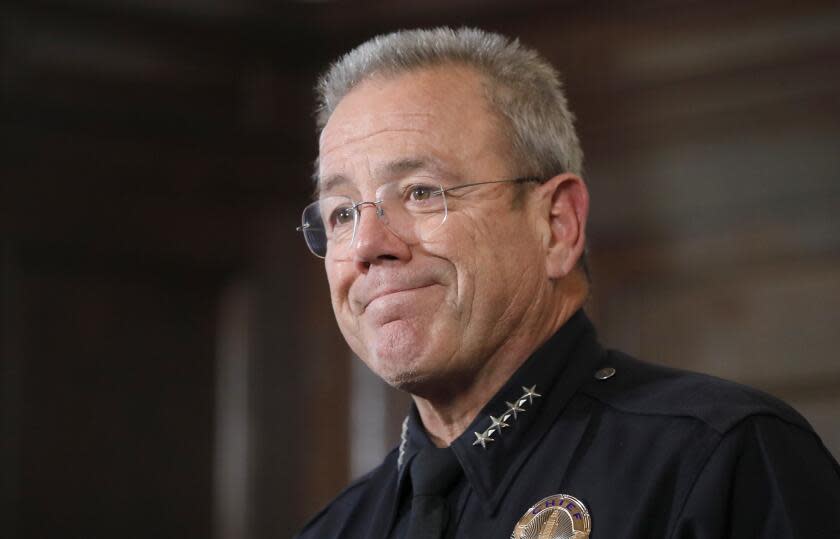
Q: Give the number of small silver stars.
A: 4